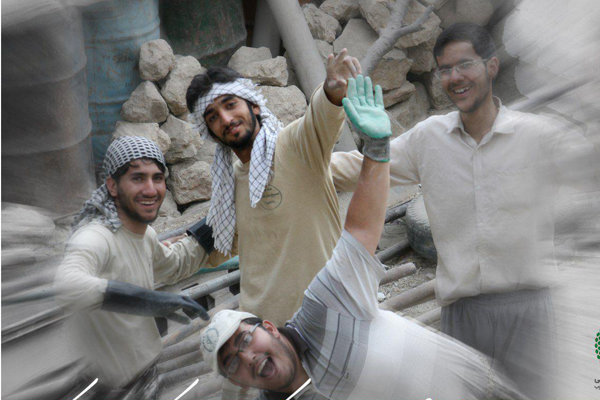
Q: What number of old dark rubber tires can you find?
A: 1